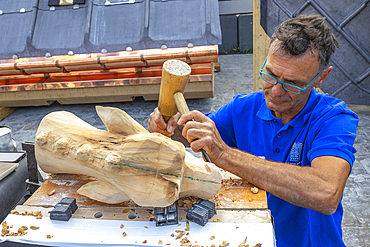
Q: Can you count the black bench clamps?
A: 3